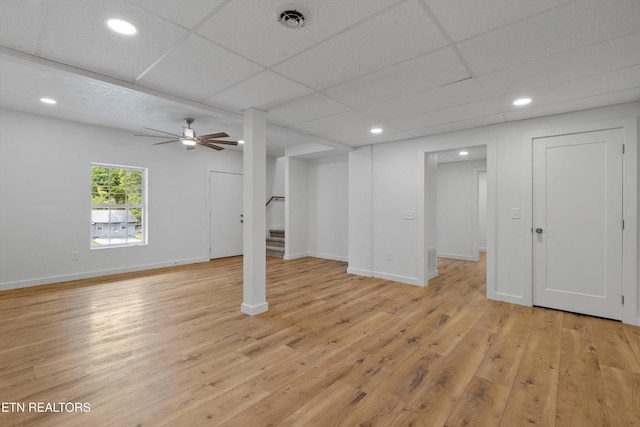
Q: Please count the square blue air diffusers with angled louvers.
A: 0